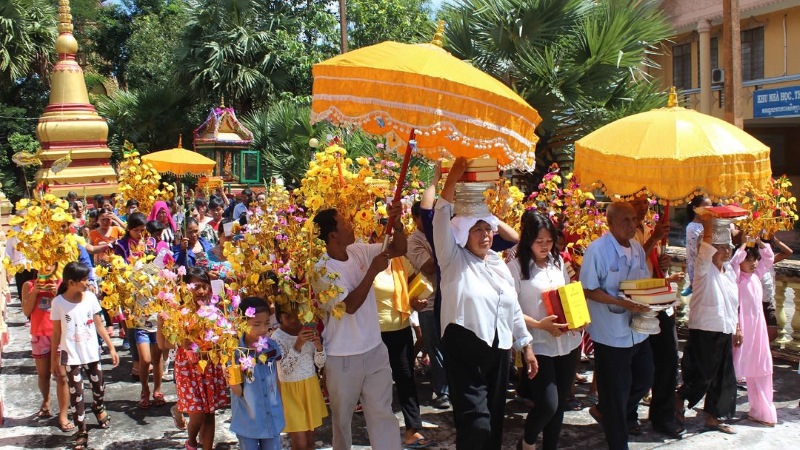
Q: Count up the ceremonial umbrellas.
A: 3